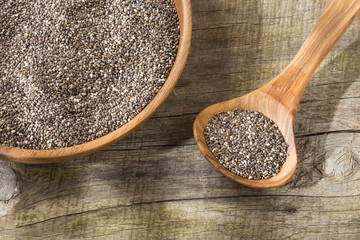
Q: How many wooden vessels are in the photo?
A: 2